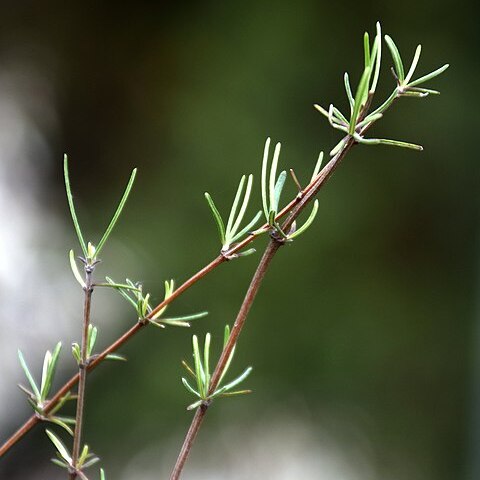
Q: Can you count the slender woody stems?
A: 3